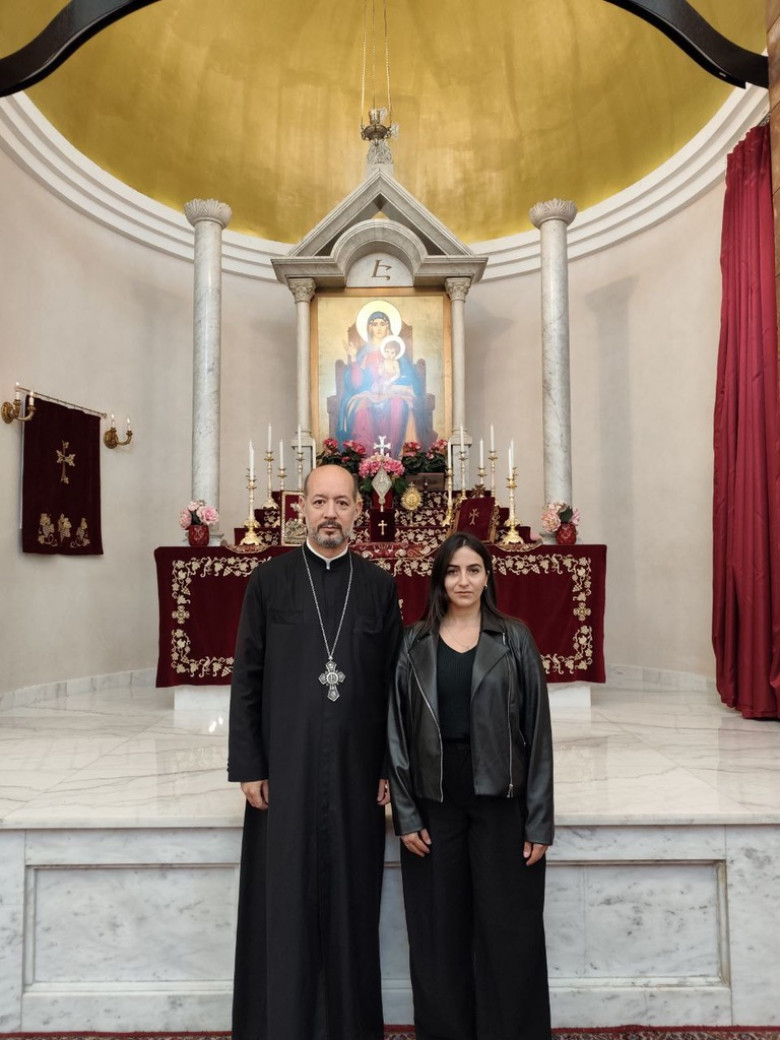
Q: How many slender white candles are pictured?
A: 12